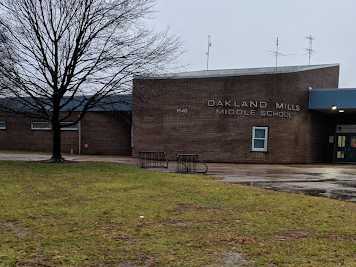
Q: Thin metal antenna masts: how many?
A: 3